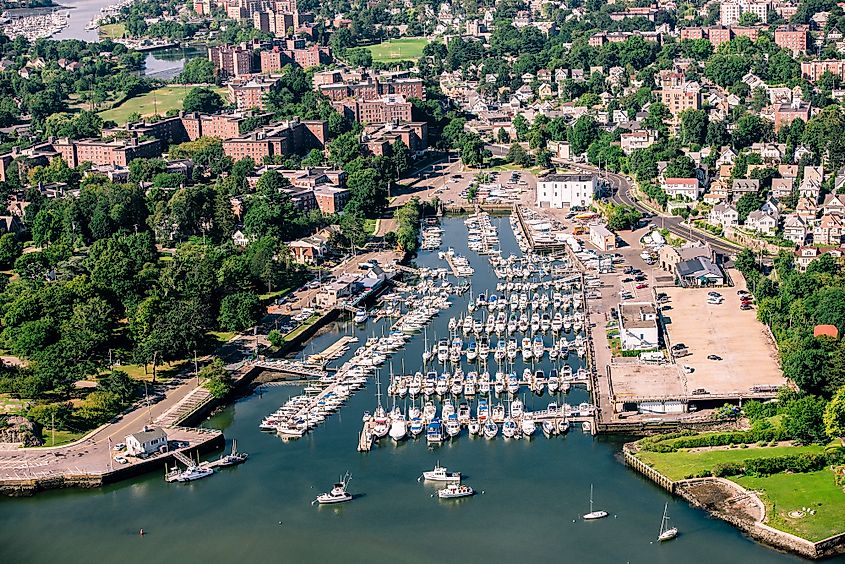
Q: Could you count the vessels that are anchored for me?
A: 5